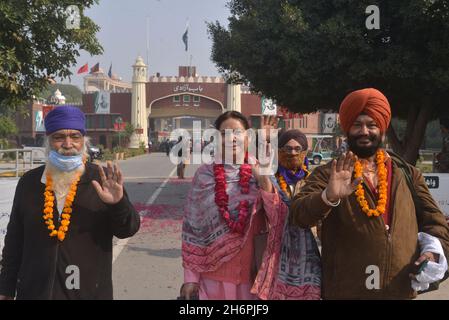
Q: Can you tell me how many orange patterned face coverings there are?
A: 1